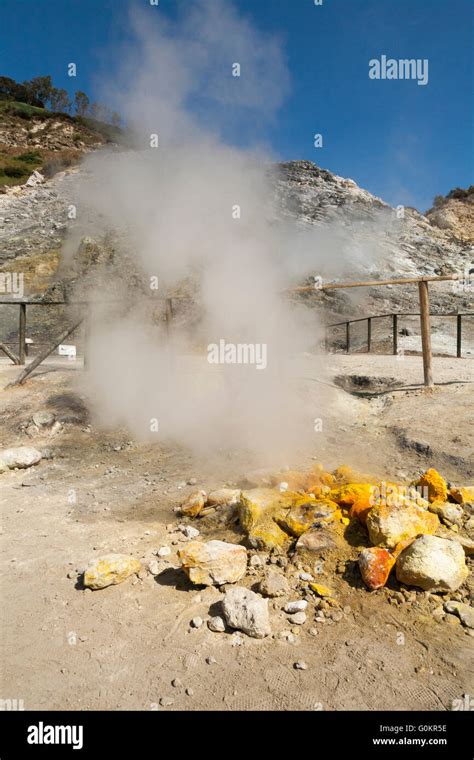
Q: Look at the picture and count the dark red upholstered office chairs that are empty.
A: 0